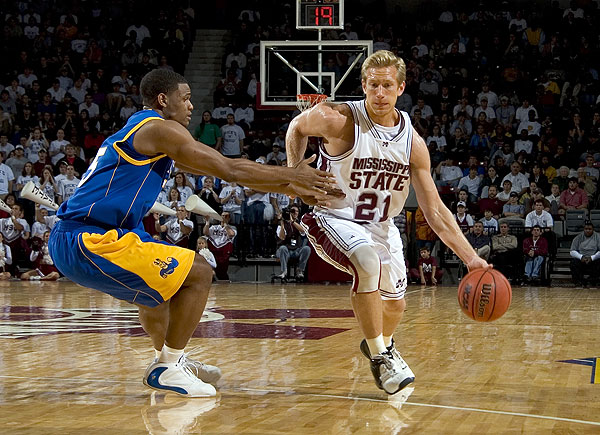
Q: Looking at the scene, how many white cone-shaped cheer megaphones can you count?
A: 4